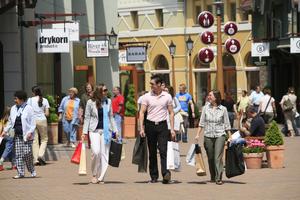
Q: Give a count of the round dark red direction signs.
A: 5